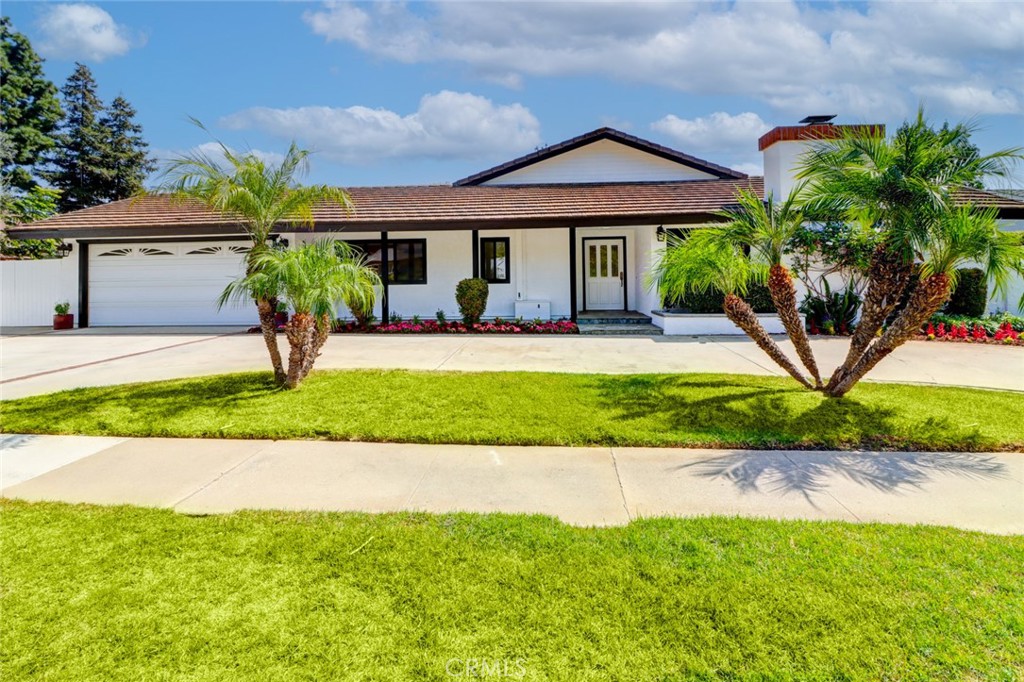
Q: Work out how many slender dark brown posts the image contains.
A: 3